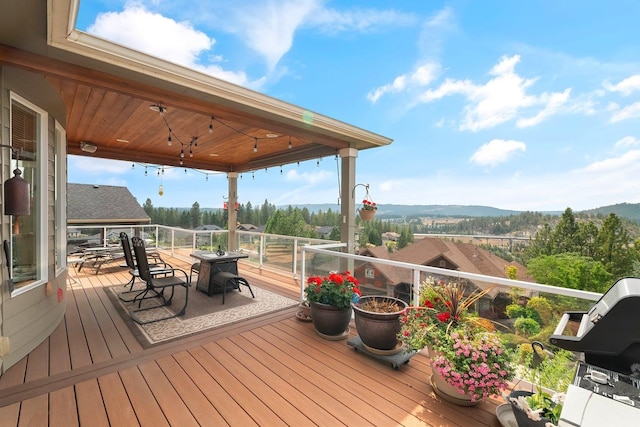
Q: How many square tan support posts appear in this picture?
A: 2